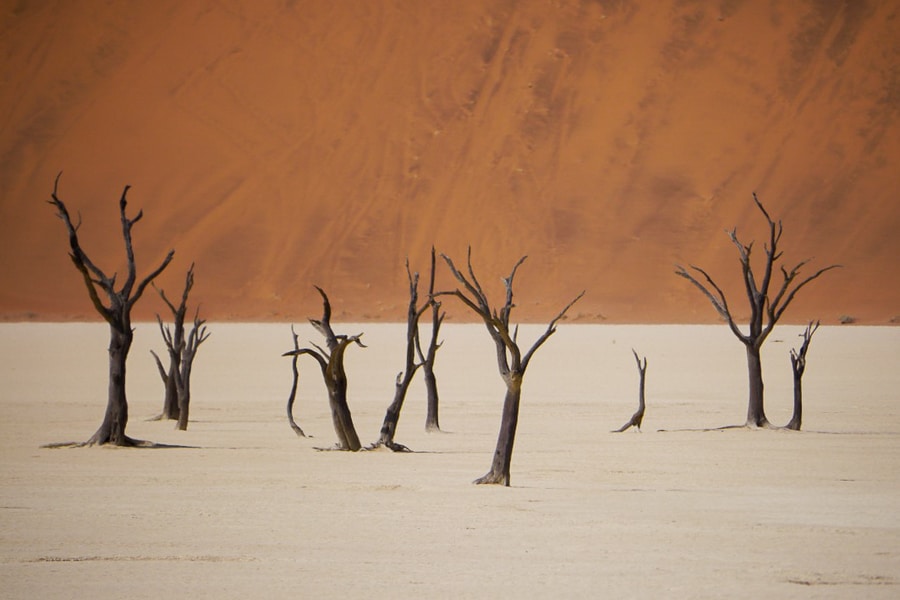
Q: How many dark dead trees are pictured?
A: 11